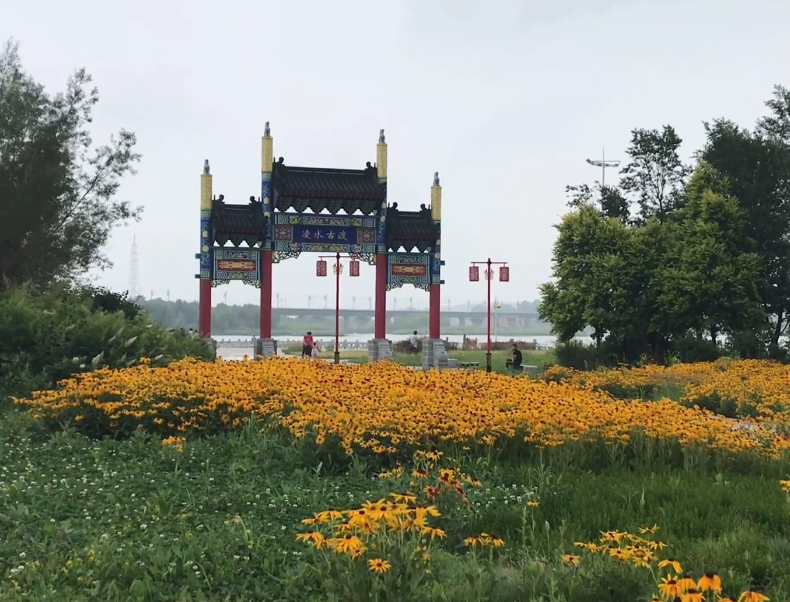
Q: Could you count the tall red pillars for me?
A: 4